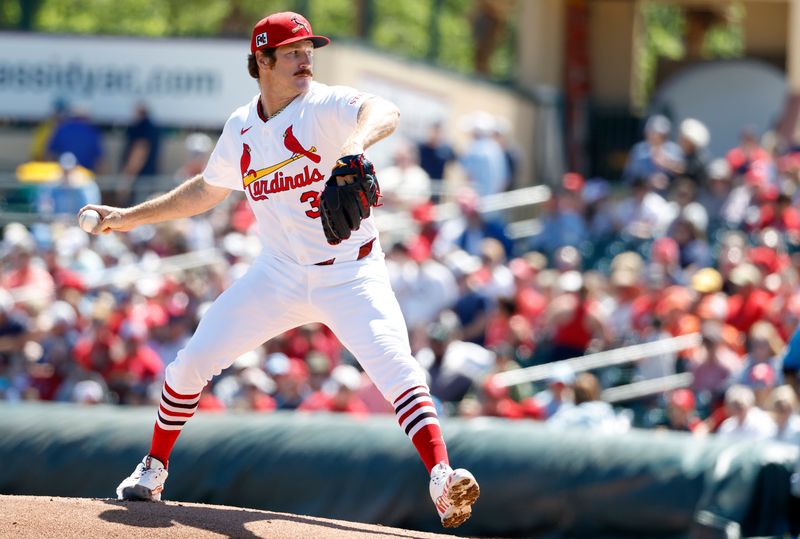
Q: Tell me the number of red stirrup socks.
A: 2